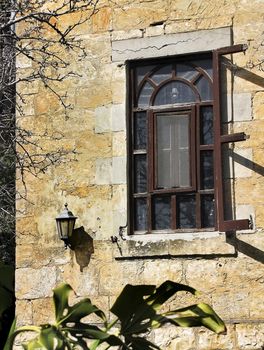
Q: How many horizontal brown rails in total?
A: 3